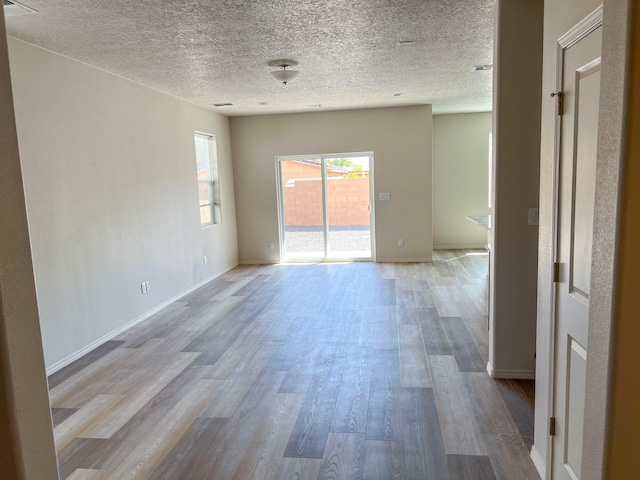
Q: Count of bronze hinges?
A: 3